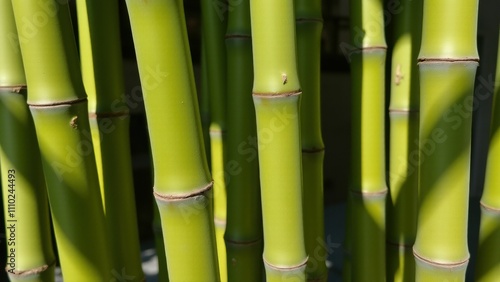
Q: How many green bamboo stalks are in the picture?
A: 12